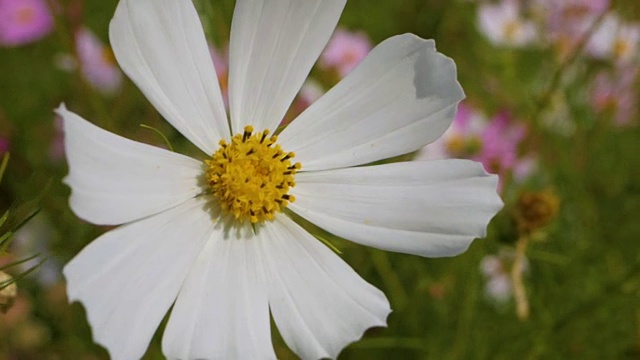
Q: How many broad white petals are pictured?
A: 8